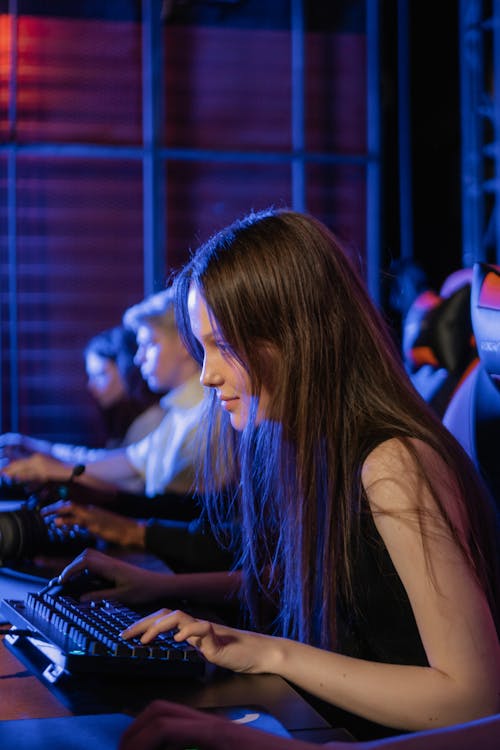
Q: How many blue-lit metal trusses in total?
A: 1